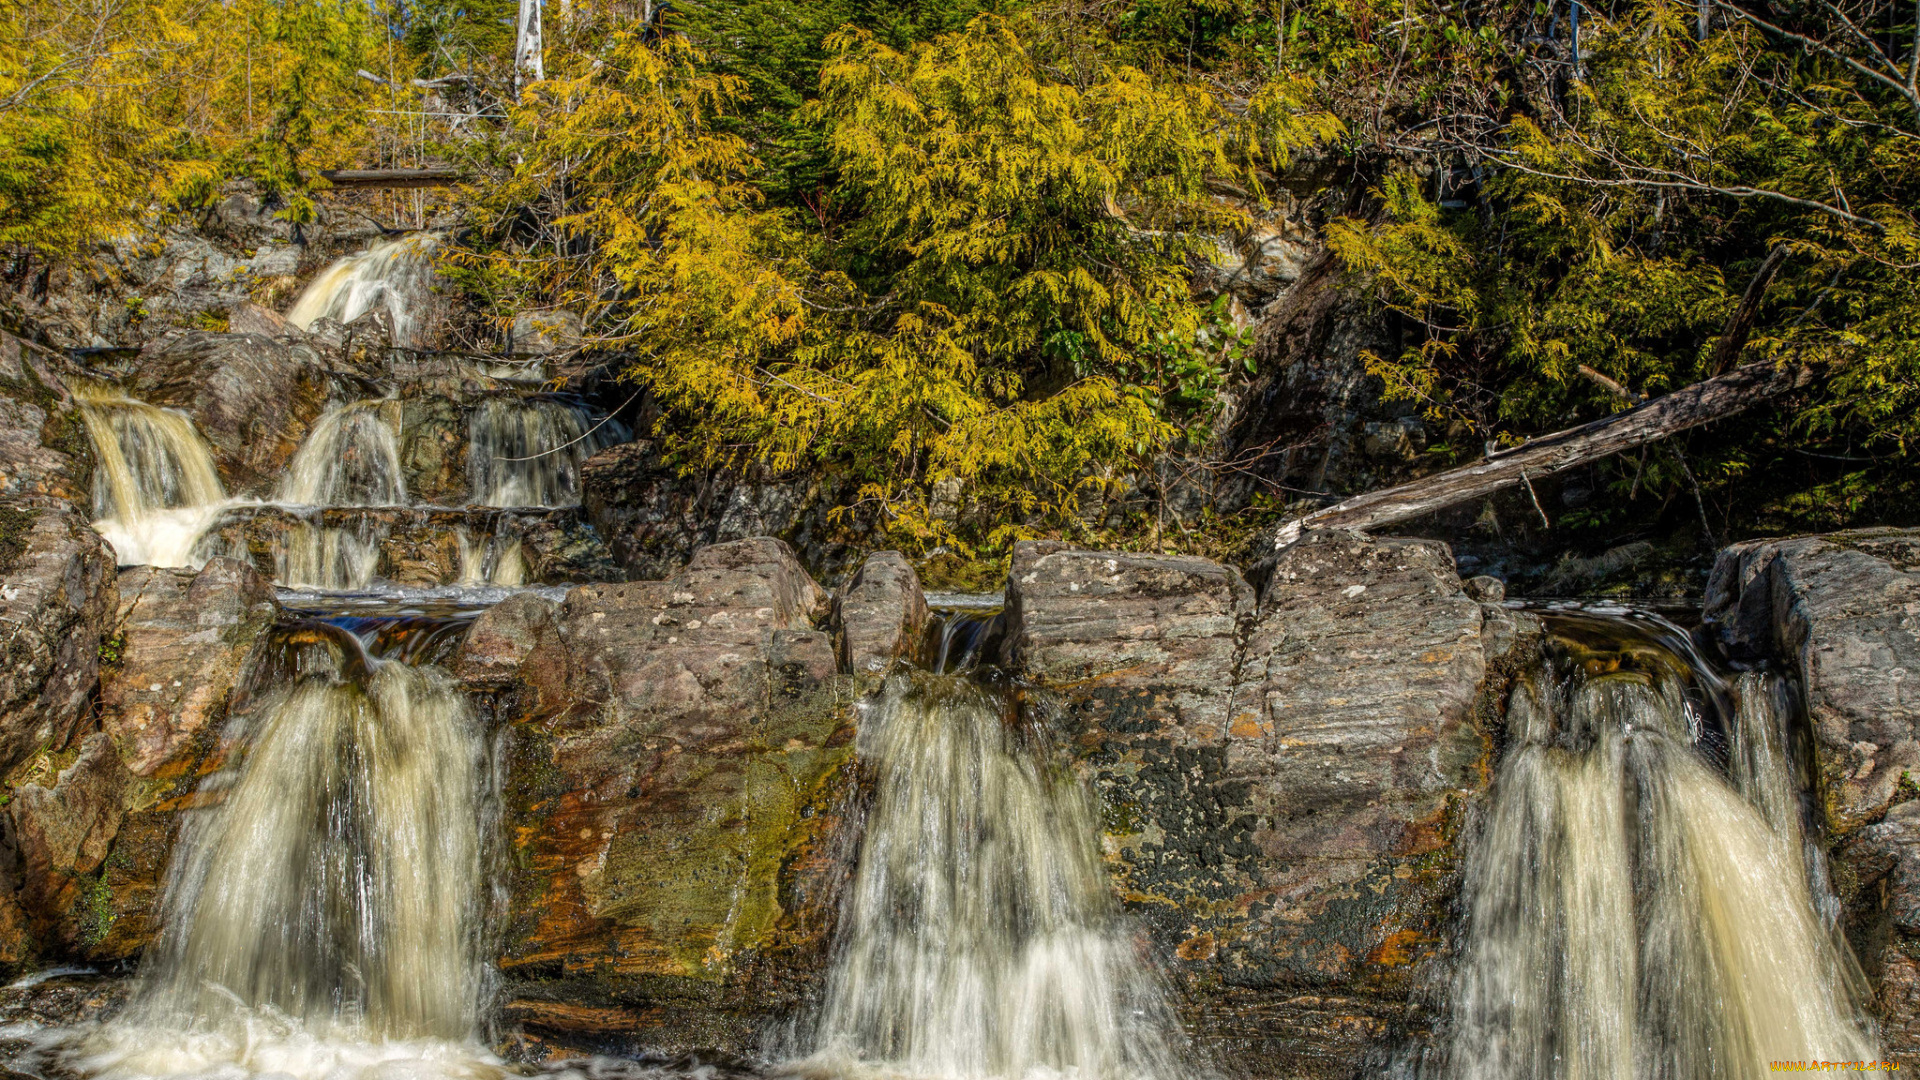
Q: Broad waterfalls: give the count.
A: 3